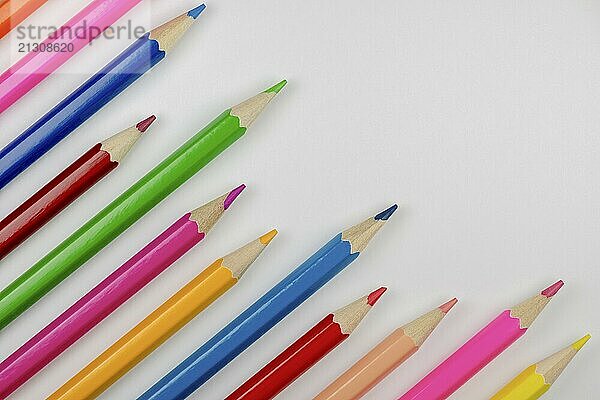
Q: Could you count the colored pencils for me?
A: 12